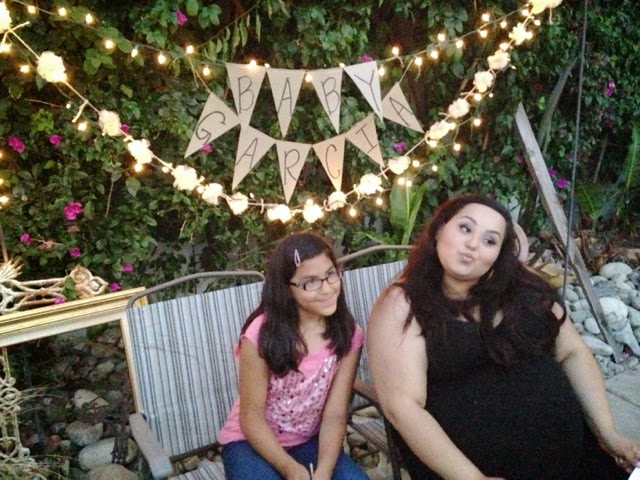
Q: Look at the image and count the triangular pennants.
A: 10